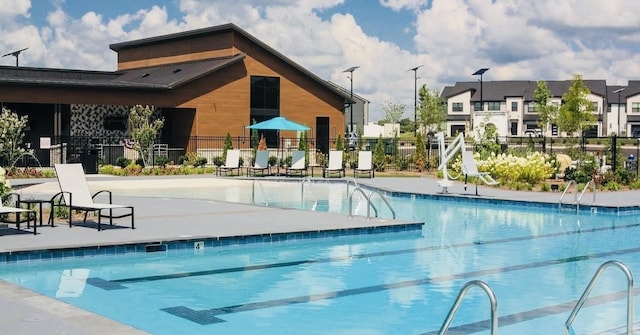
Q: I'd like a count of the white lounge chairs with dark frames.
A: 7